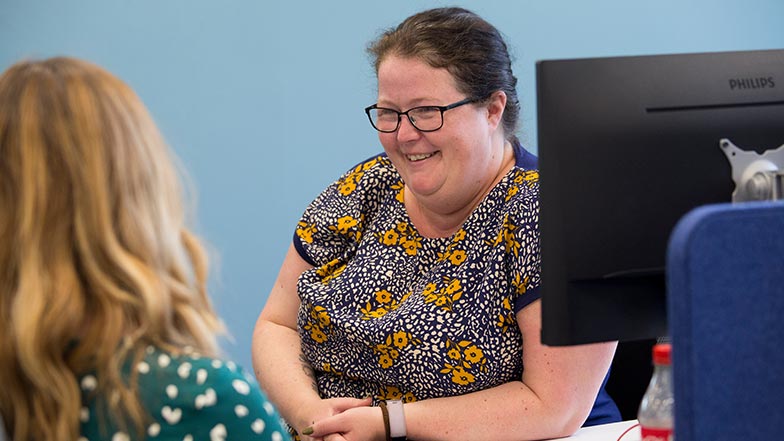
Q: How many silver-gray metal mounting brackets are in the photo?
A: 1